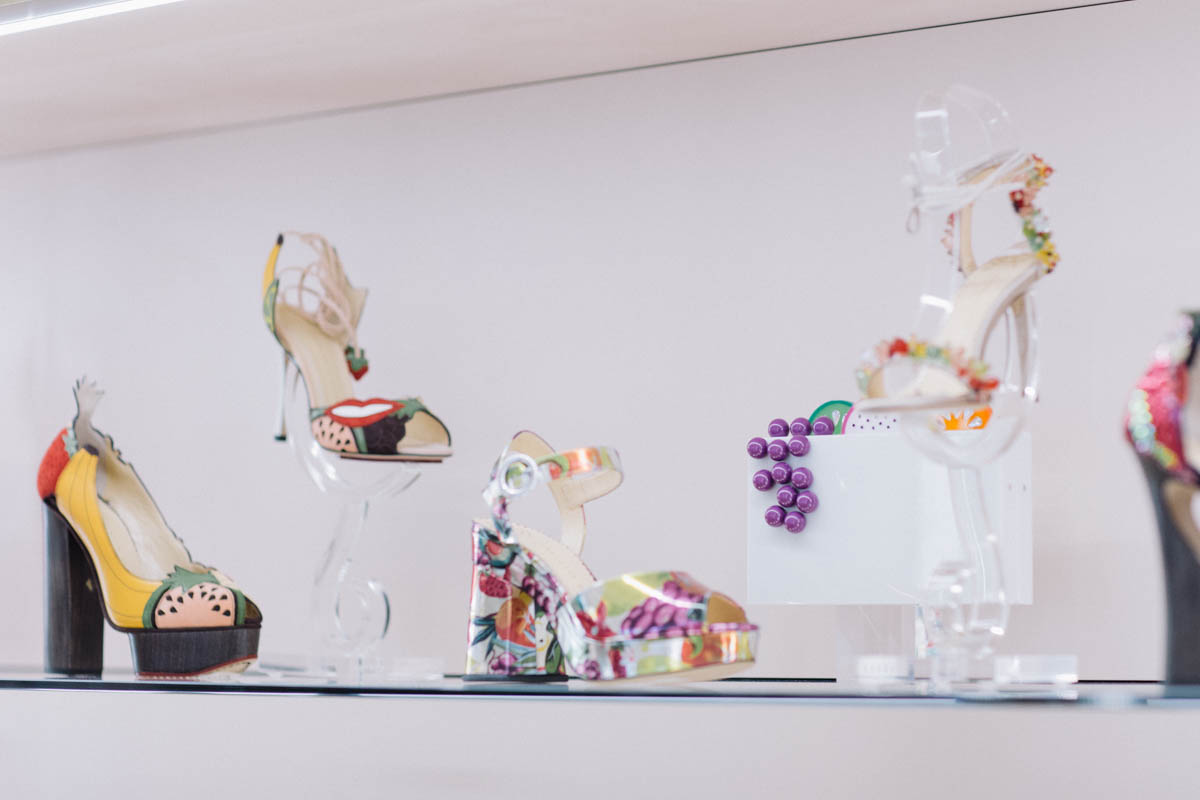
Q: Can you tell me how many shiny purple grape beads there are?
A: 13